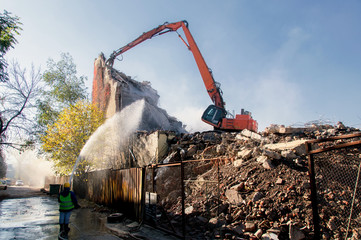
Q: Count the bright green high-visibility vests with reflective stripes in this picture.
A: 1